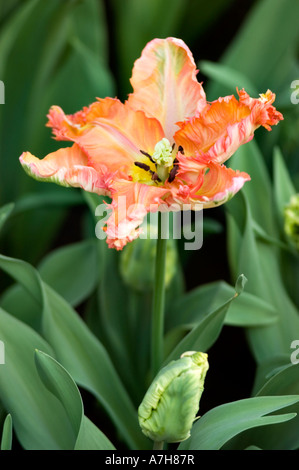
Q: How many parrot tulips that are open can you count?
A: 1